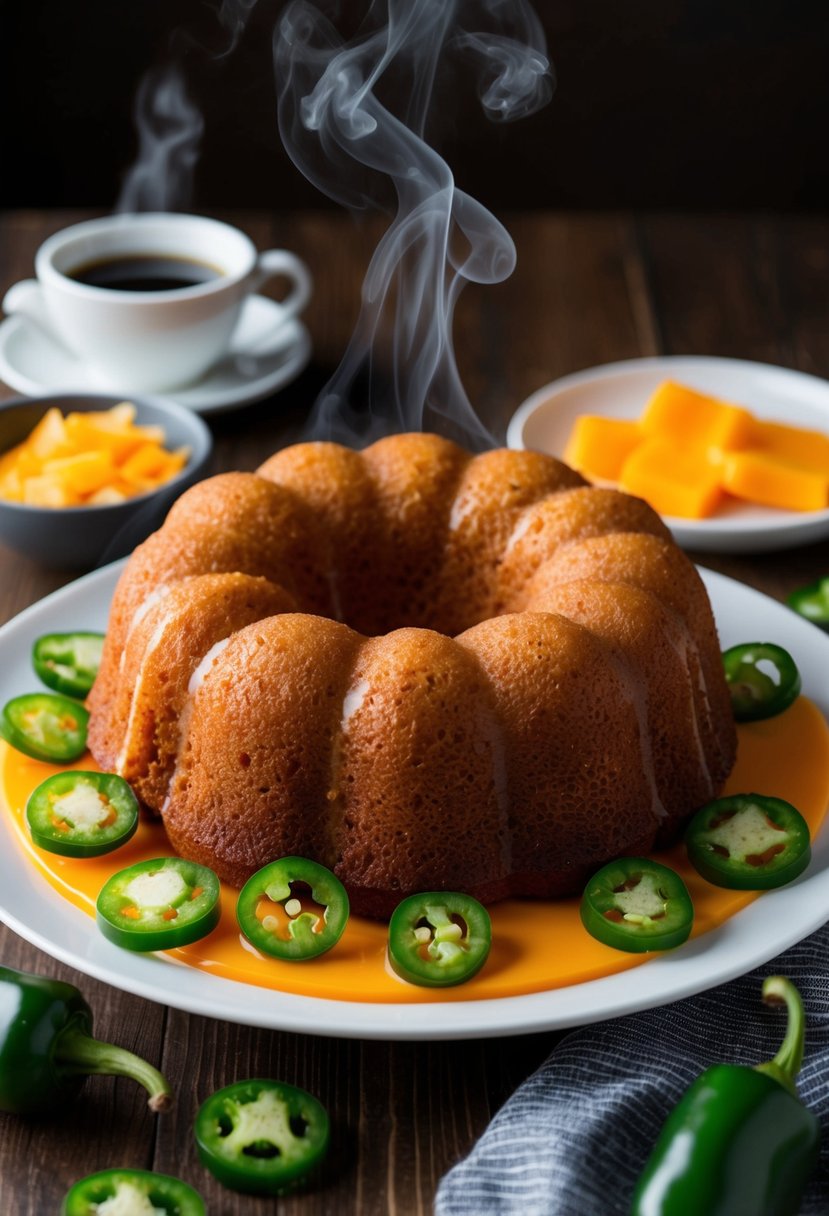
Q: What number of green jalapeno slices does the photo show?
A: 11